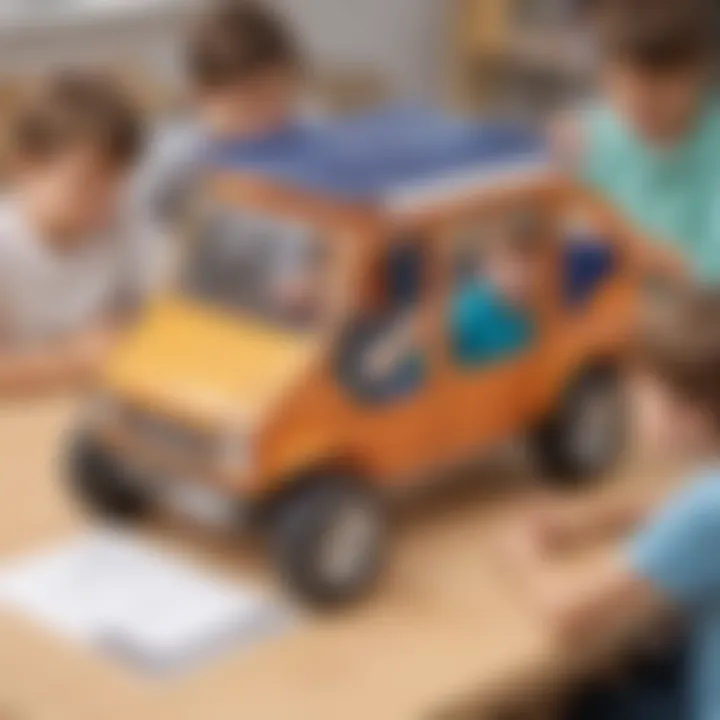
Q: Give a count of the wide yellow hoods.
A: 1